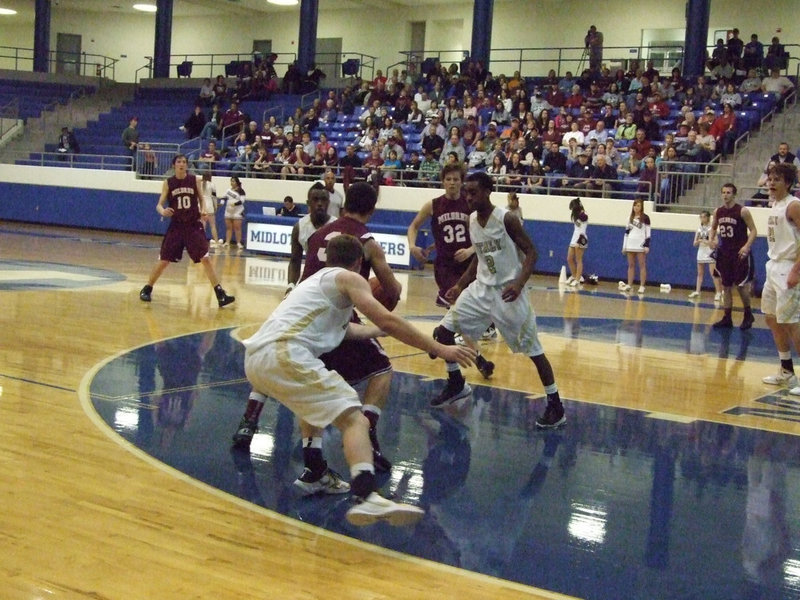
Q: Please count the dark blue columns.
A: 5